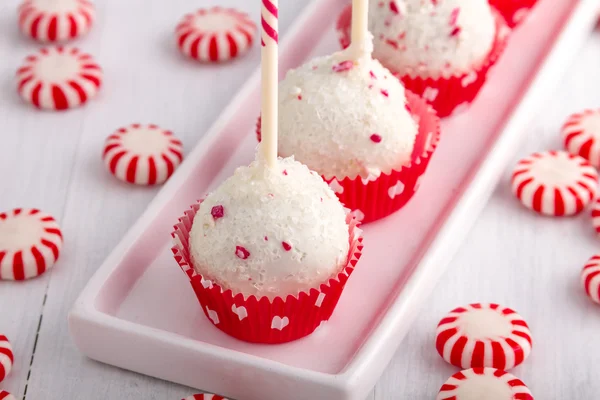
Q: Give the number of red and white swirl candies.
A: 14